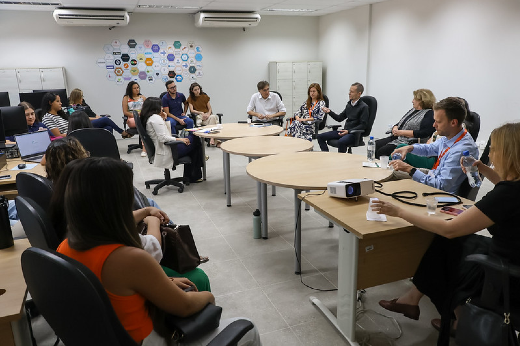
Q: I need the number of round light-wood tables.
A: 3